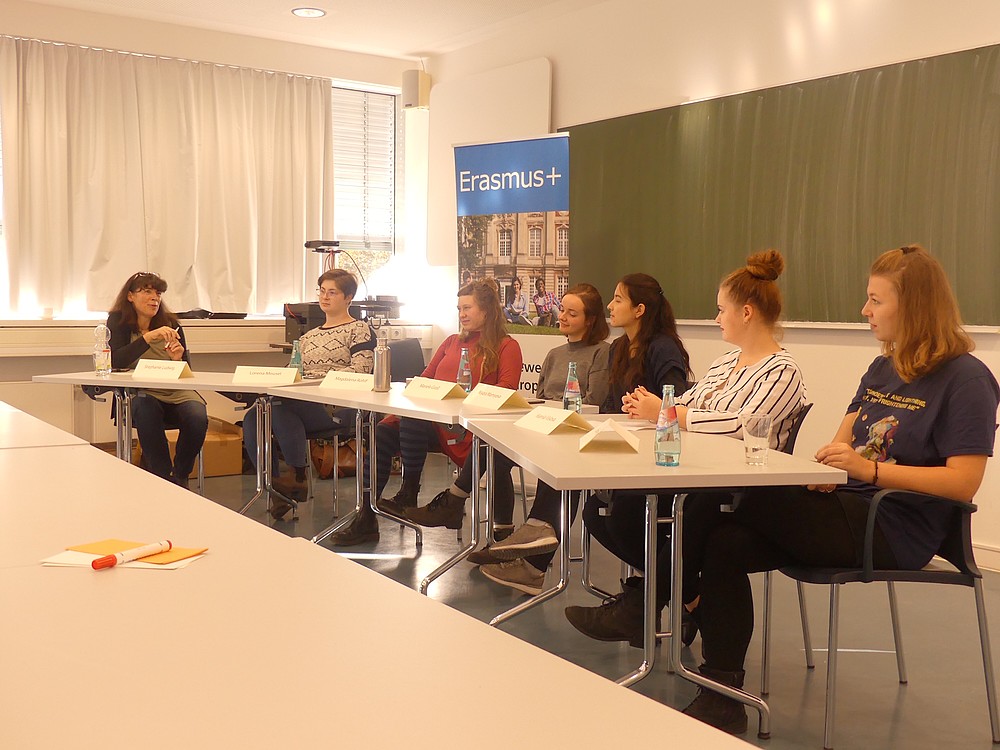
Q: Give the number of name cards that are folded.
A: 7